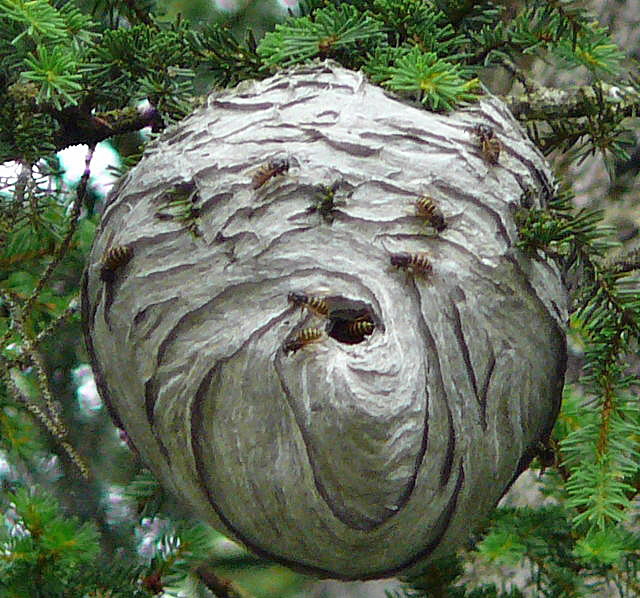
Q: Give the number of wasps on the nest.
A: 8